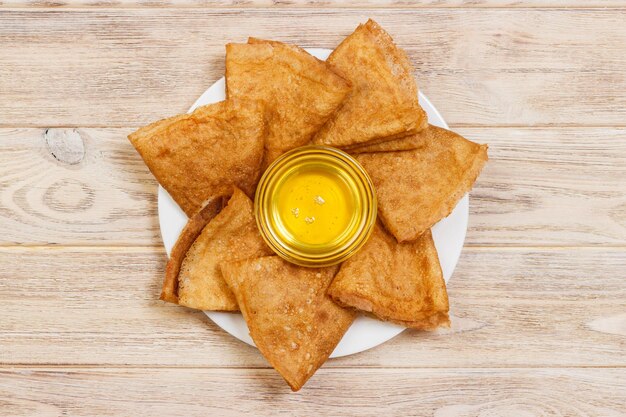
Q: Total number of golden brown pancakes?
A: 7